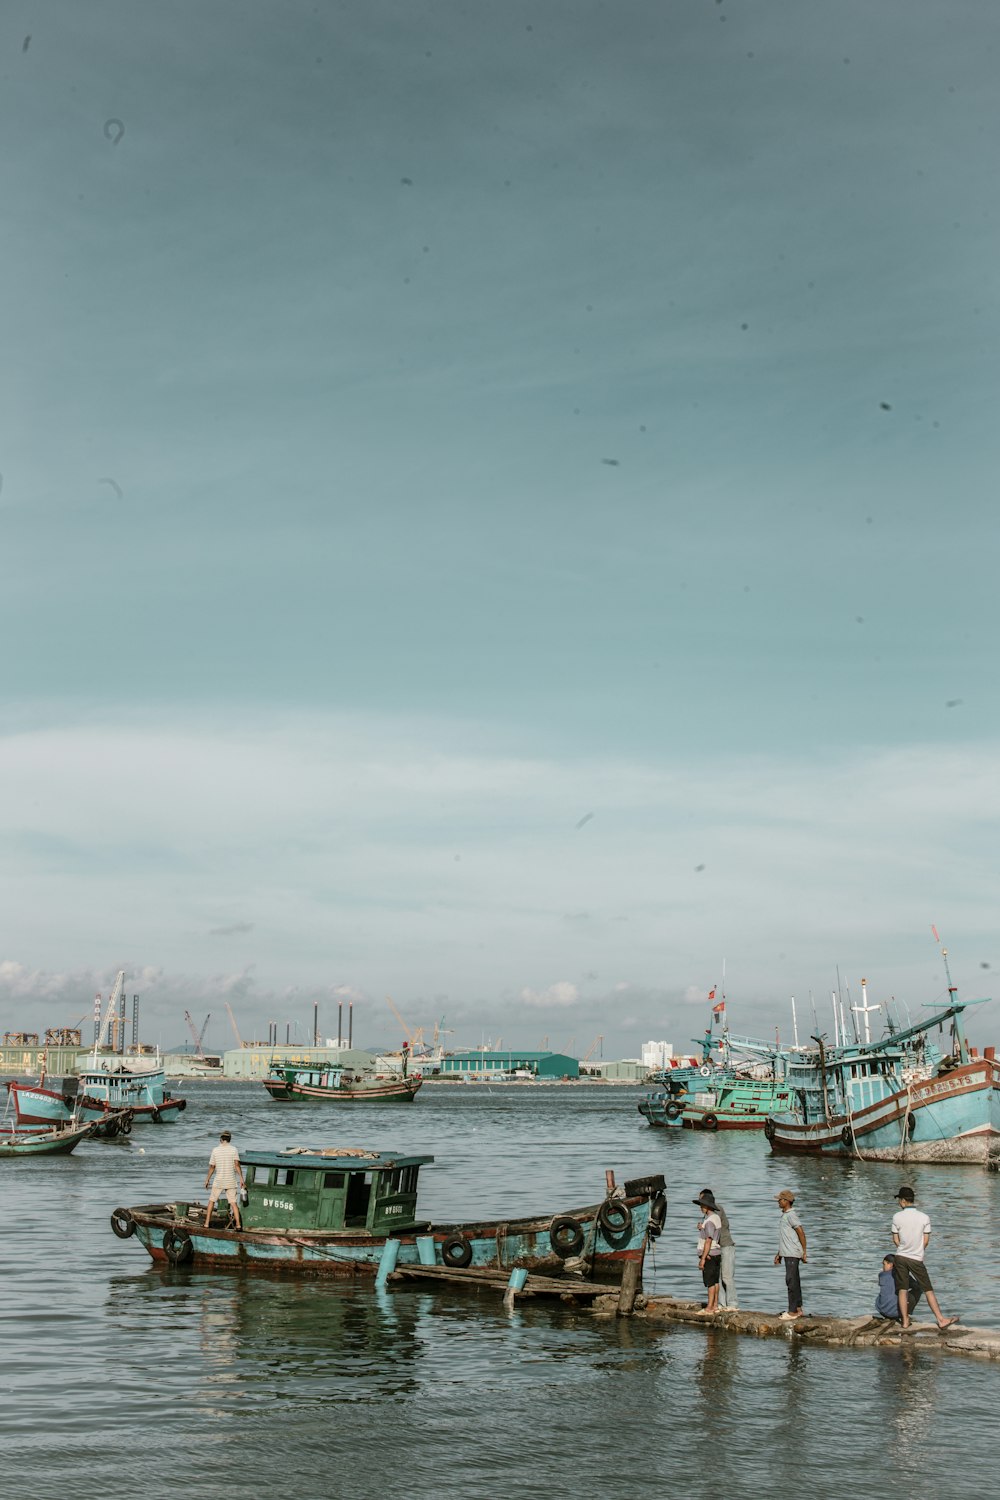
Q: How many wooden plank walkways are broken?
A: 1